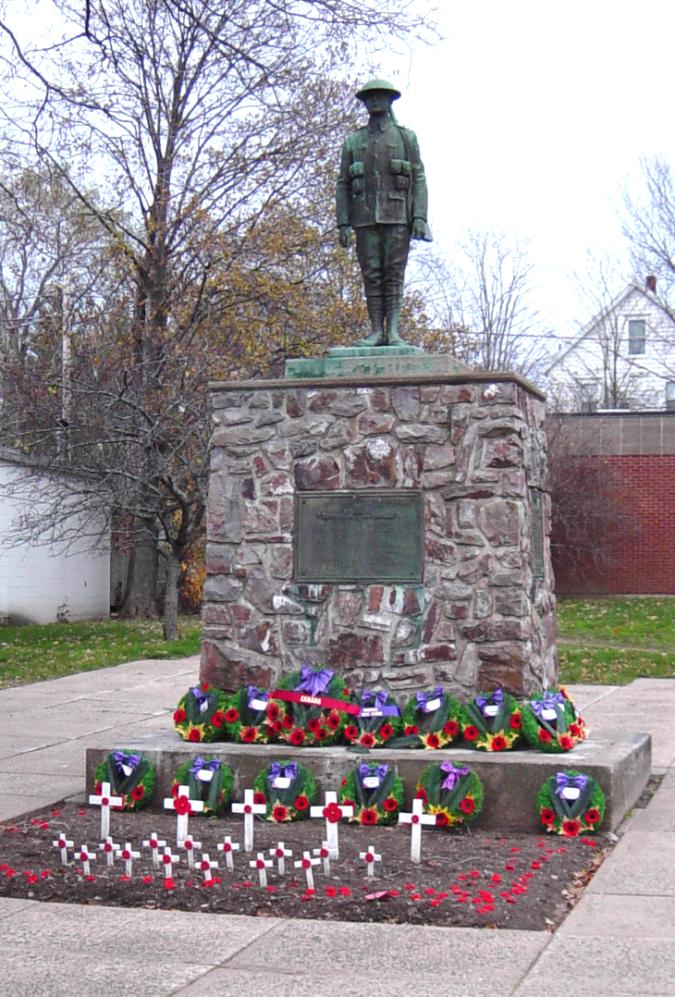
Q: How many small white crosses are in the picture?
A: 14